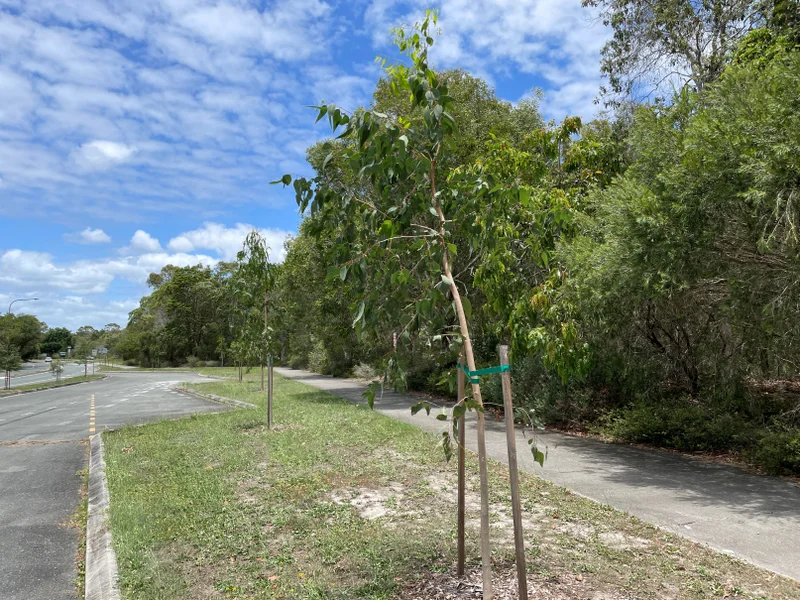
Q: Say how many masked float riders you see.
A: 0